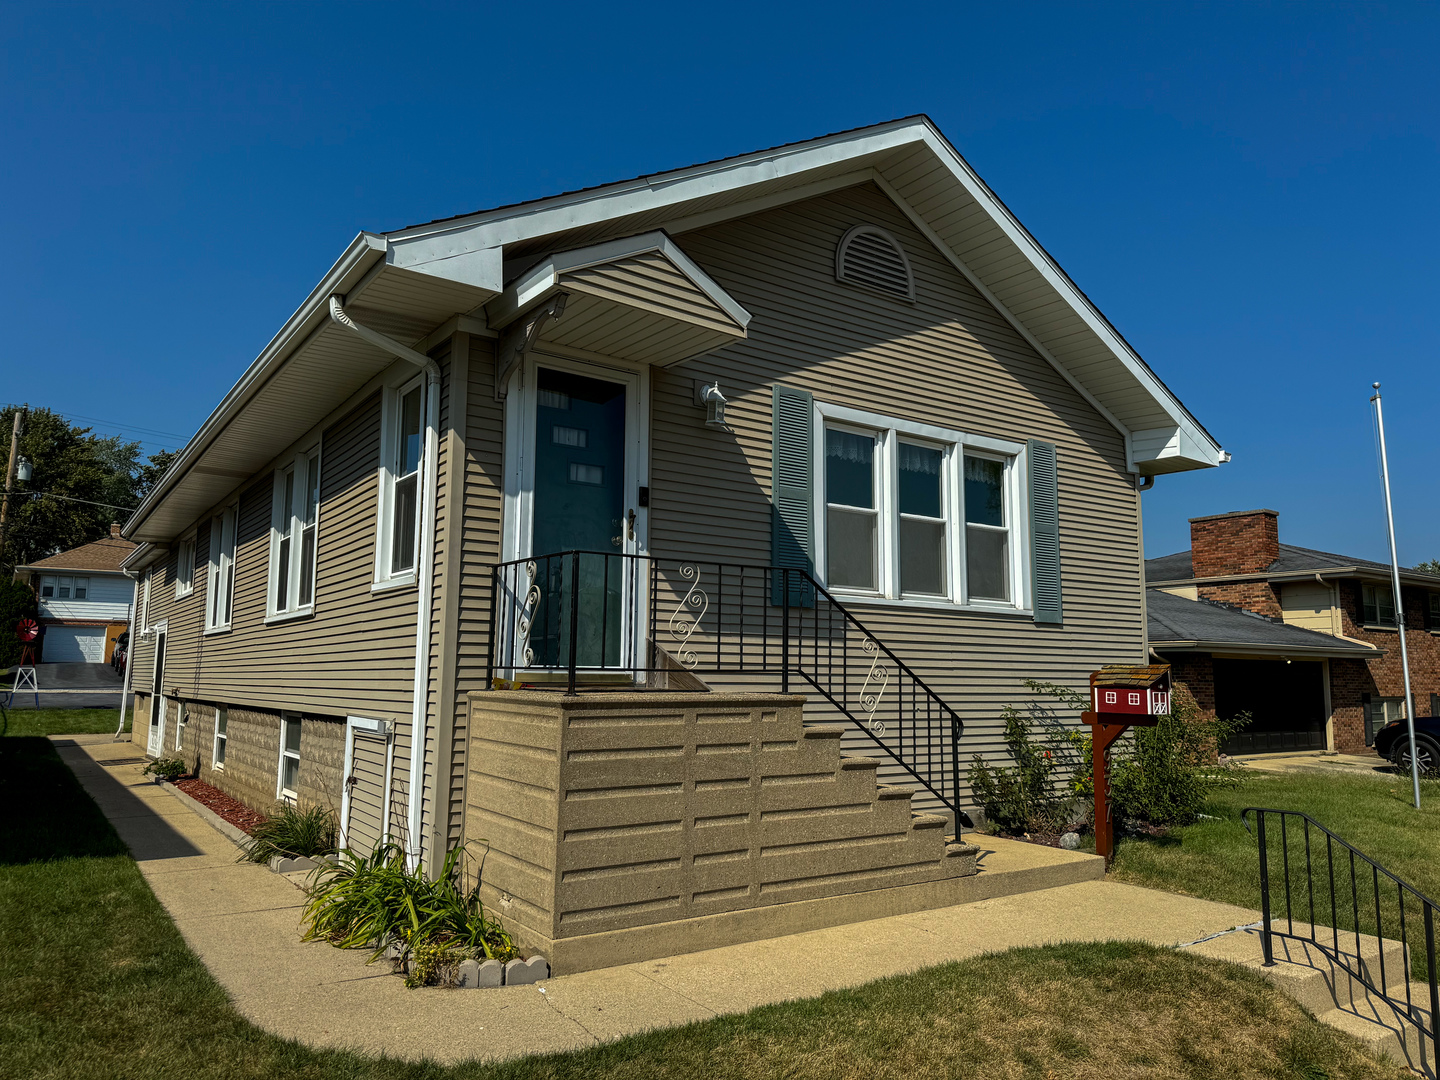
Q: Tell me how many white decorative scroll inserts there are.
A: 3